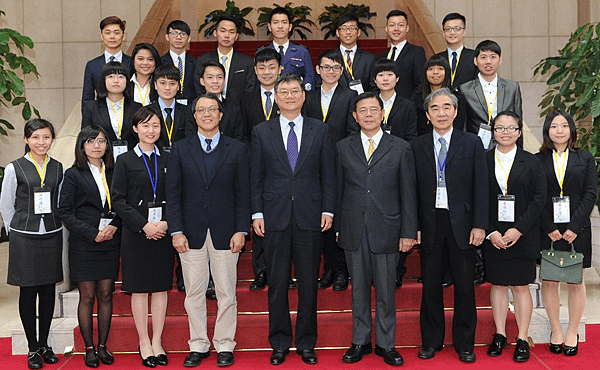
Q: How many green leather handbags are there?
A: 1